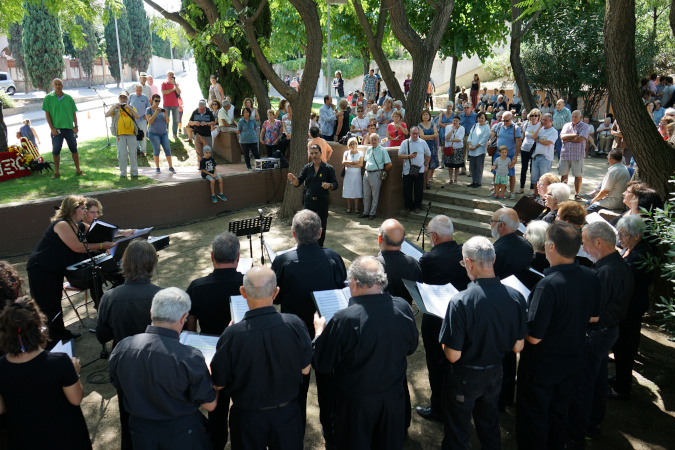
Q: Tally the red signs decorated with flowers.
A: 1